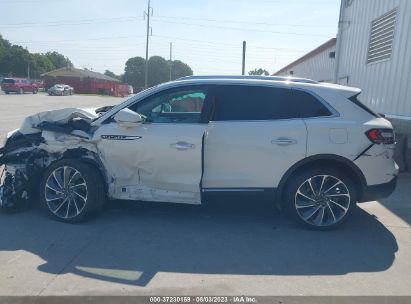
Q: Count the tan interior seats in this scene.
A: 0